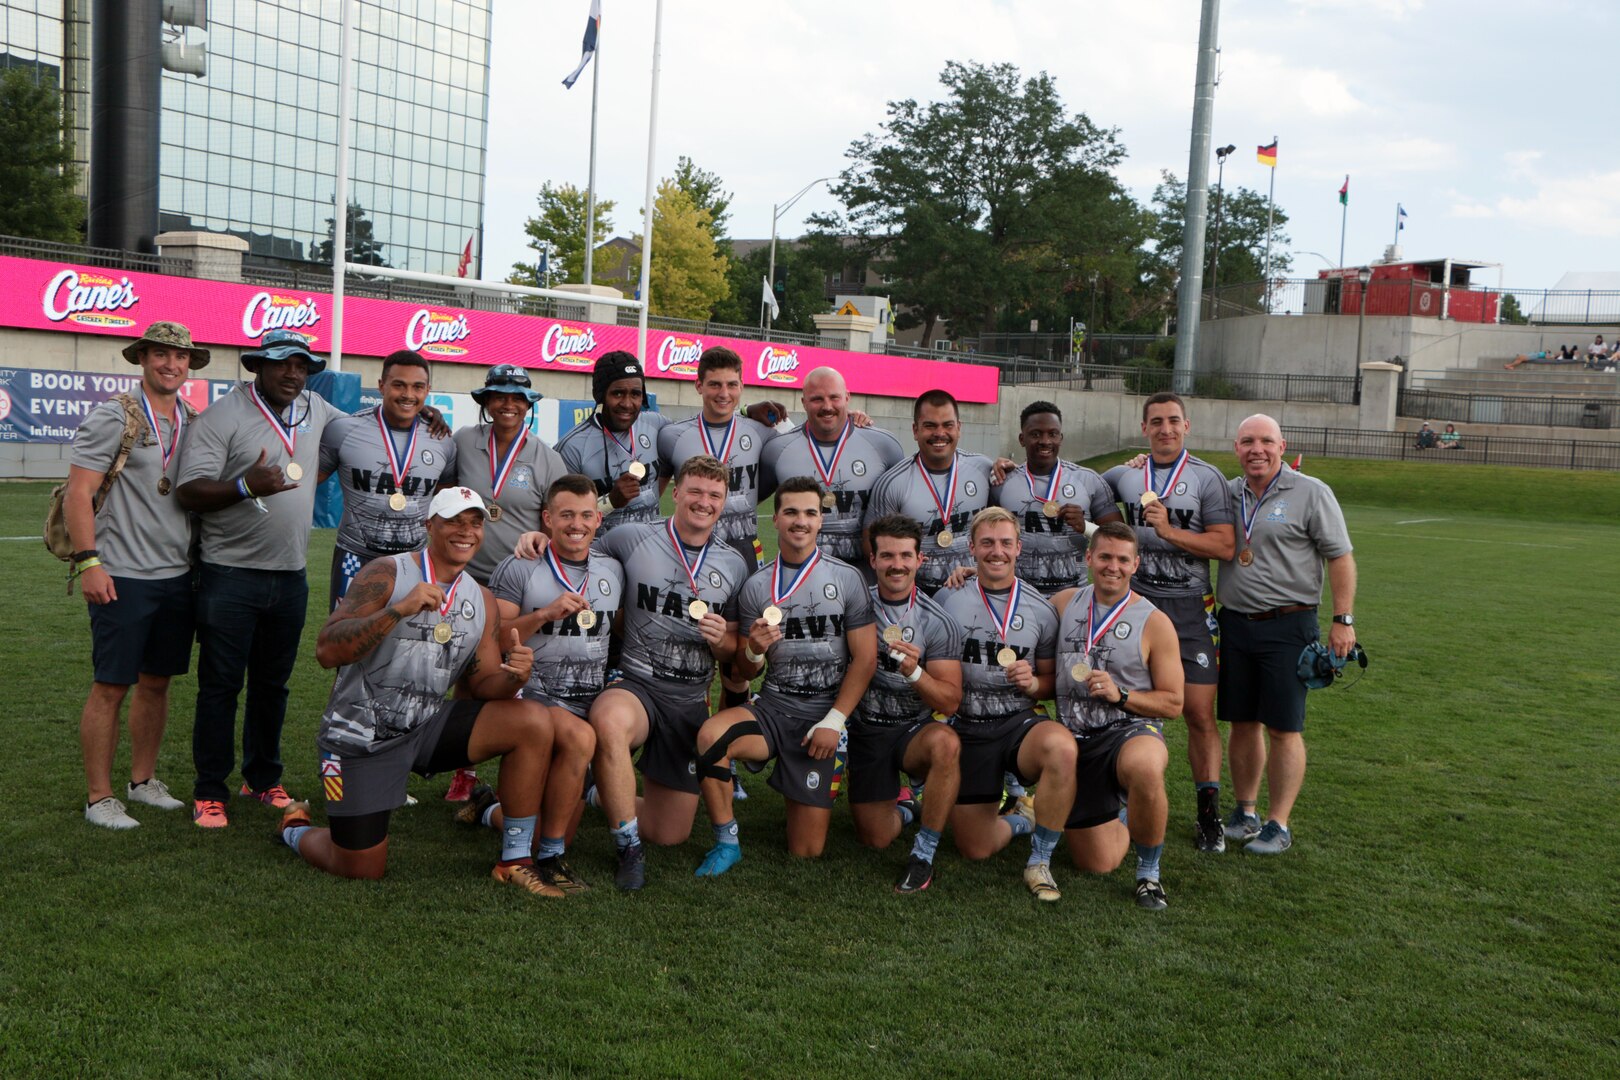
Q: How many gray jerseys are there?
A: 14